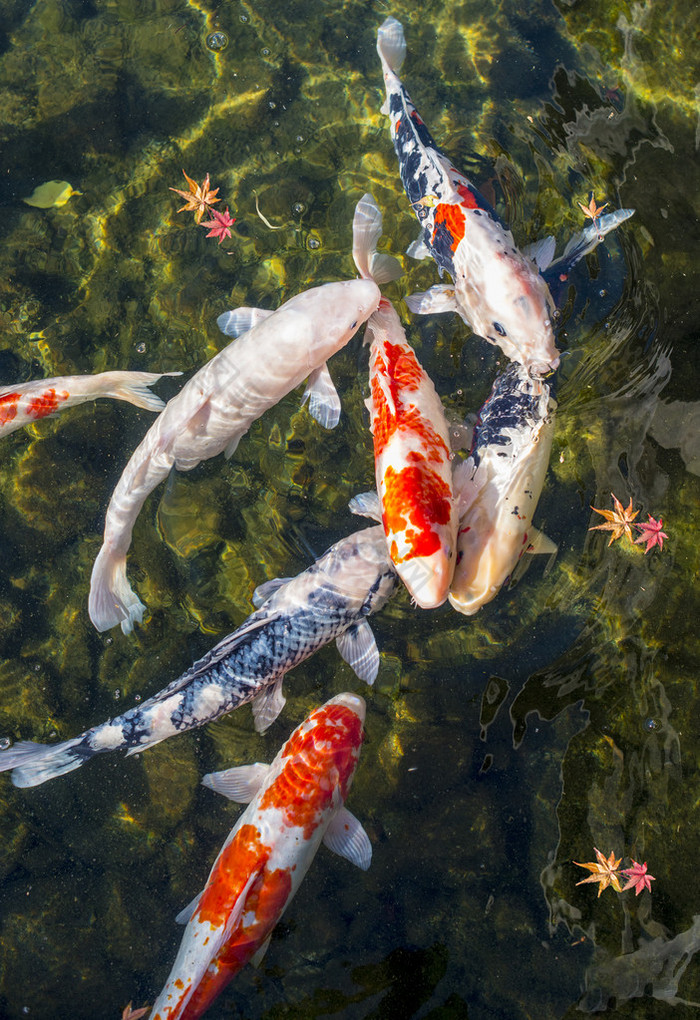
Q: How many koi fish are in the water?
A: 7